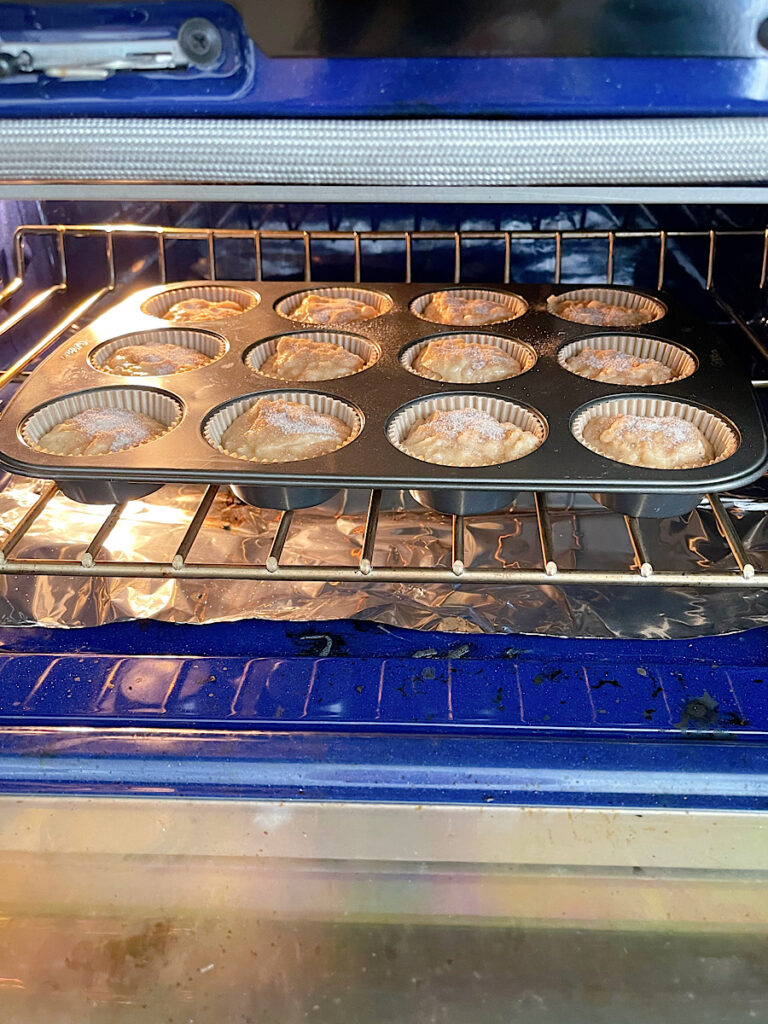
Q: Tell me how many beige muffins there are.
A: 12